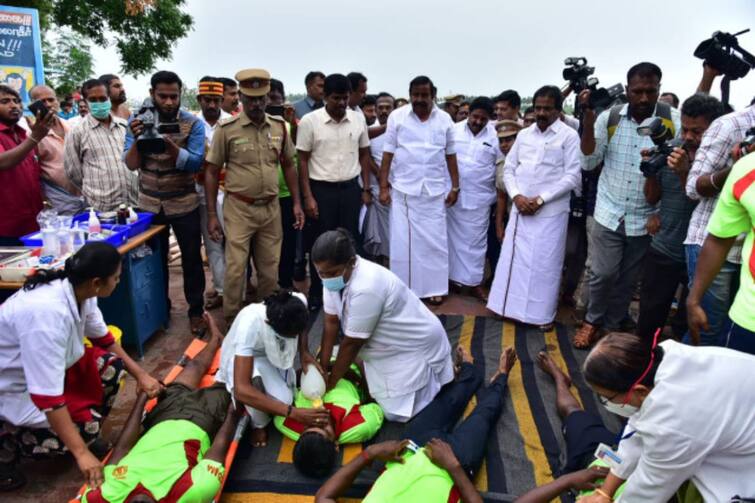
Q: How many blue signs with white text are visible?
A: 1